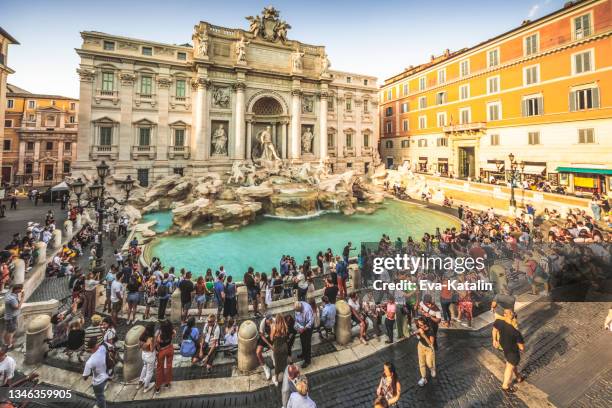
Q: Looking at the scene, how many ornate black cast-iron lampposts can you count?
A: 2